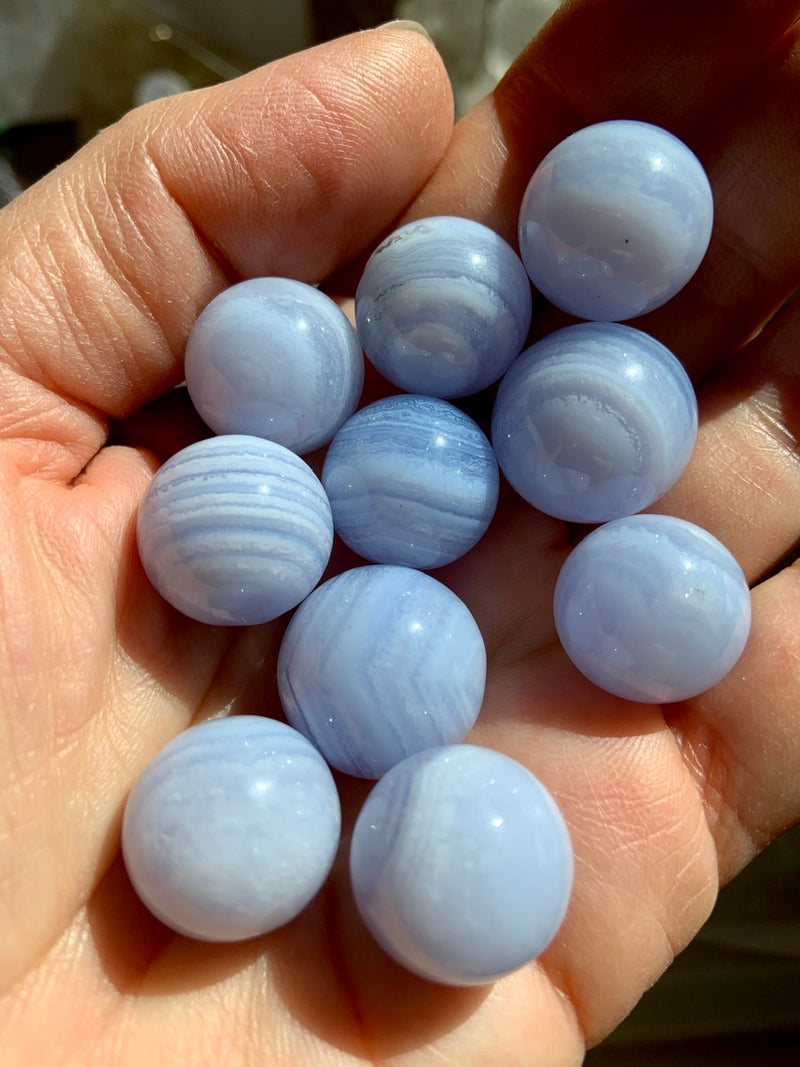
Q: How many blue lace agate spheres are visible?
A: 10